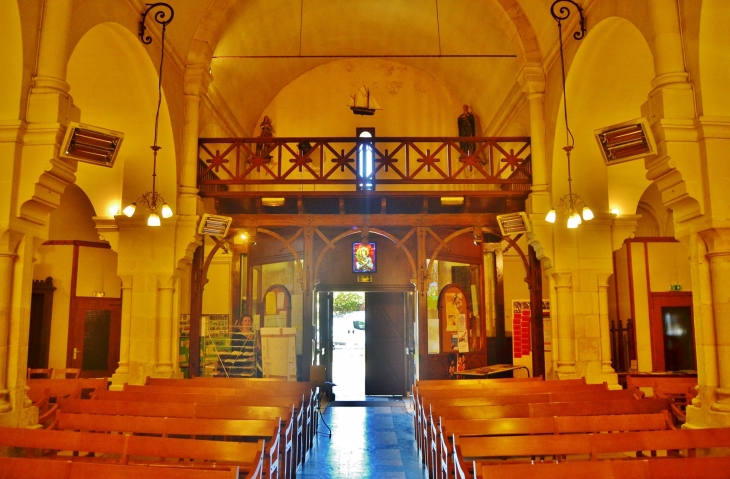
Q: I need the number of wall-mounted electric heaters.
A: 4